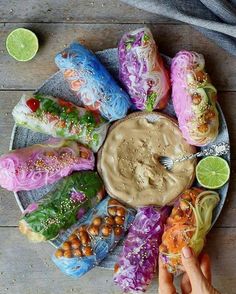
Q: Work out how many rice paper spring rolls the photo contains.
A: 9